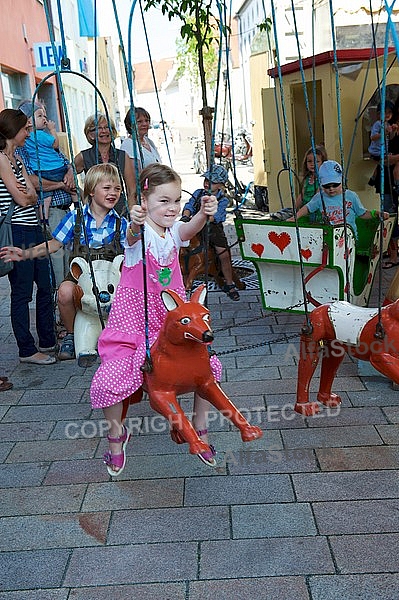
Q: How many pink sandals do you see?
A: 2